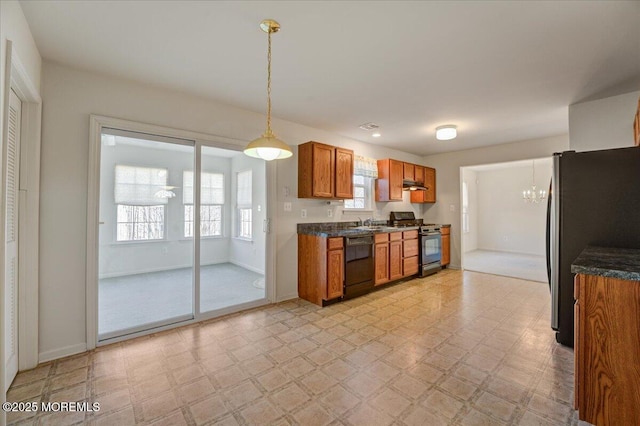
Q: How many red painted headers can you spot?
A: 0